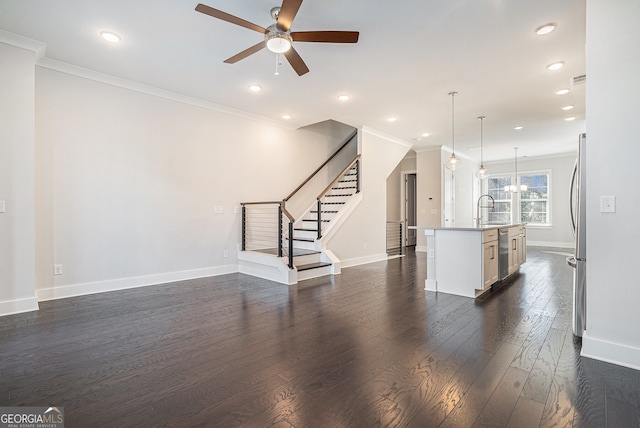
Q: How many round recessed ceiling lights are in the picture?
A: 12